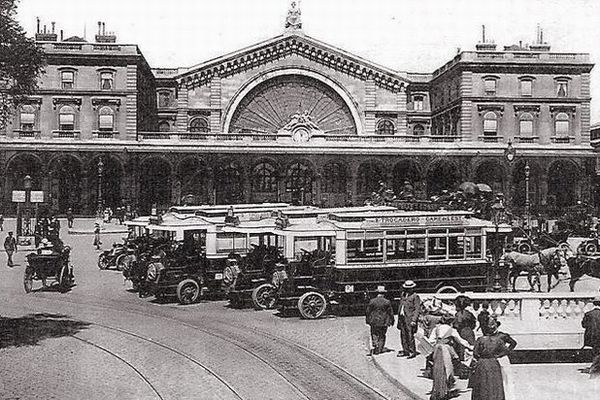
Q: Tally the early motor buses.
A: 4